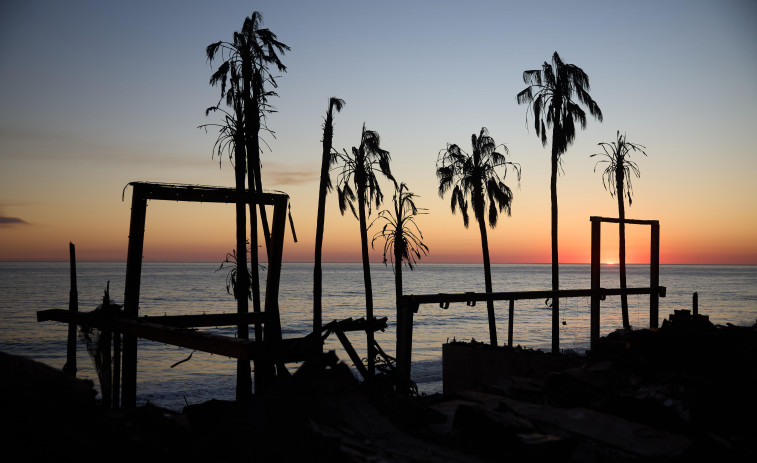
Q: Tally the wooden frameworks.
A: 2